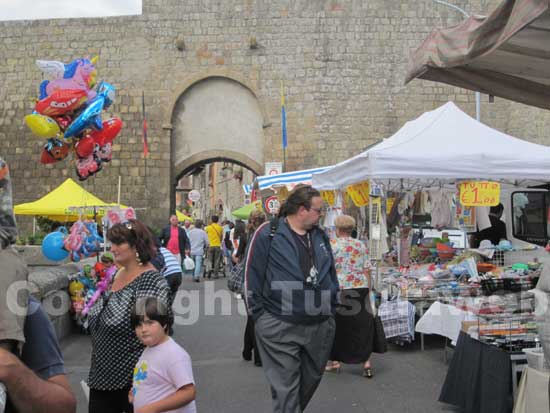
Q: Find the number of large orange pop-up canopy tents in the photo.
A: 0